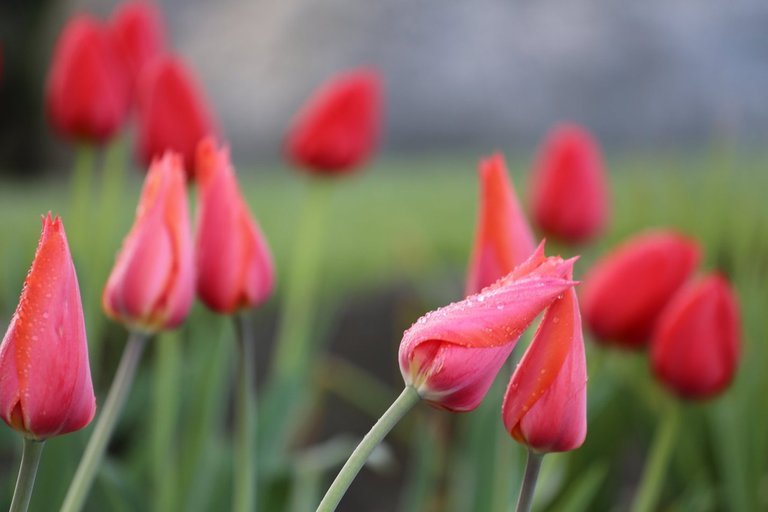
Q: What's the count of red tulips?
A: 13